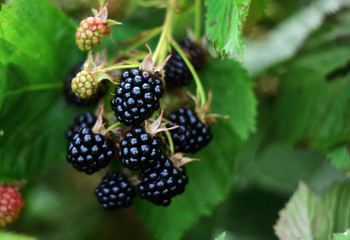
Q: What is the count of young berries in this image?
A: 3